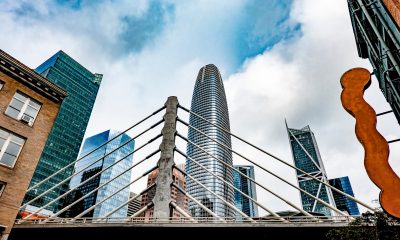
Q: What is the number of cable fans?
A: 2